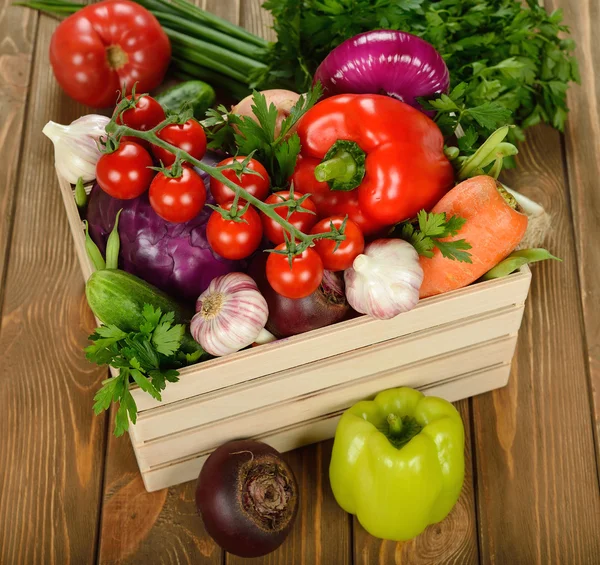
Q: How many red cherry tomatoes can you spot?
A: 9